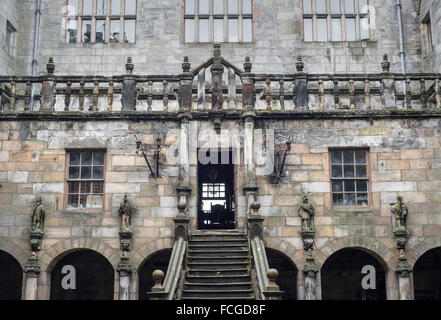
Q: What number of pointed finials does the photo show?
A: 6